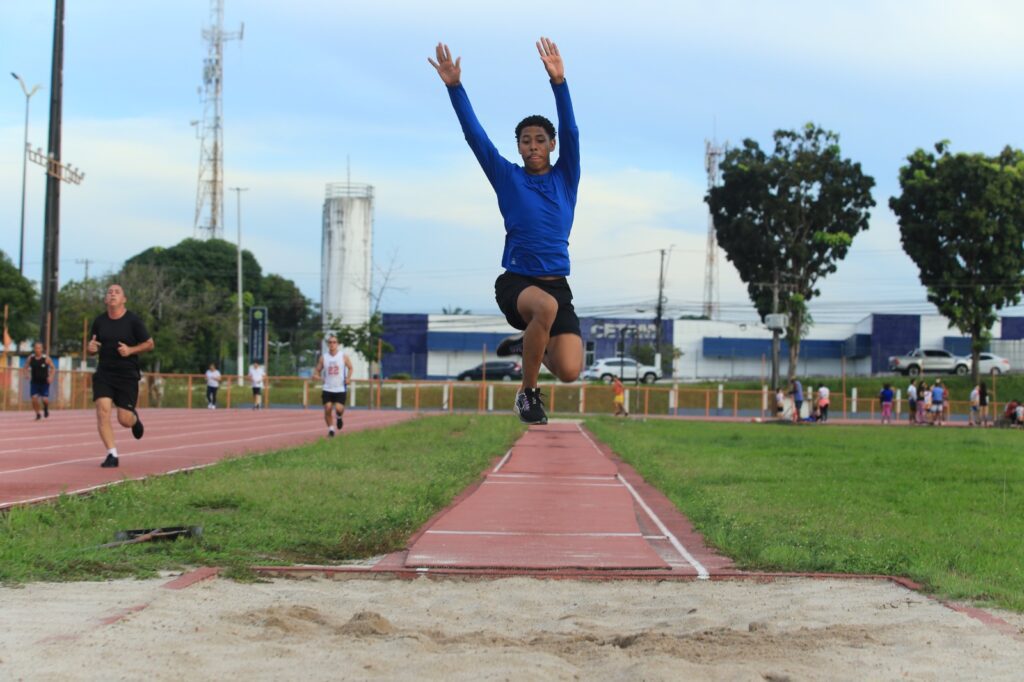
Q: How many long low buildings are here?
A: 1